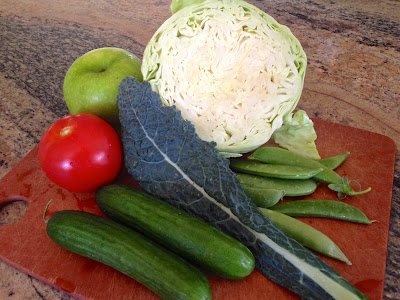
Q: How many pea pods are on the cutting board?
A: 7